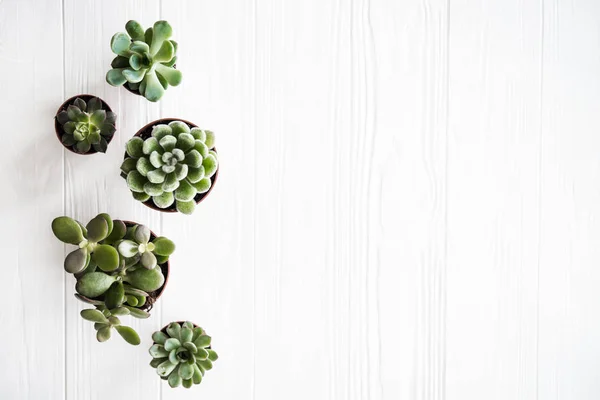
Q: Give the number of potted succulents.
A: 5